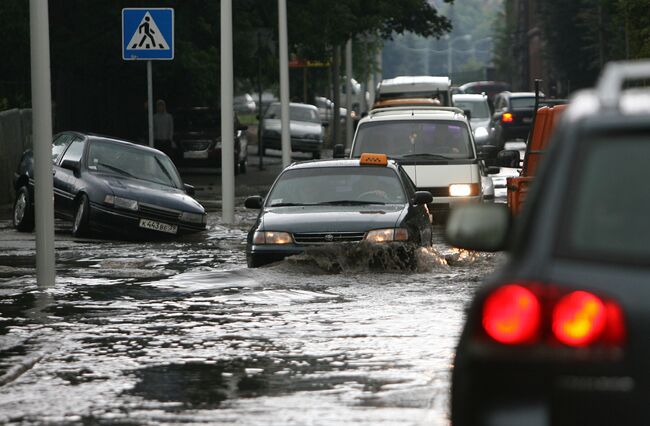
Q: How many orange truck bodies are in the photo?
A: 1